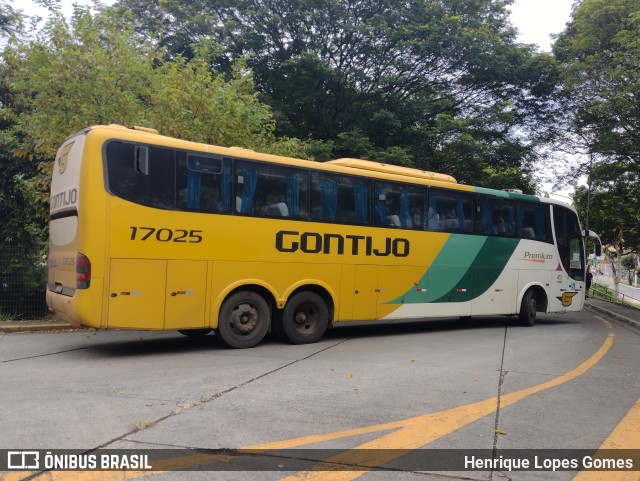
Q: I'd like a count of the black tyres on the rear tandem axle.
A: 2